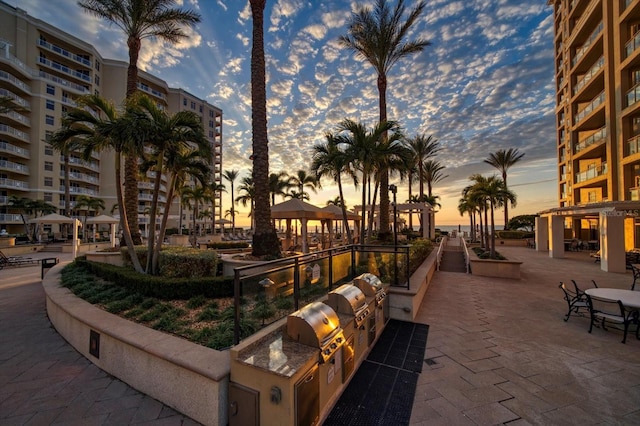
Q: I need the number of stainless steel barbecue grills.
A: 3